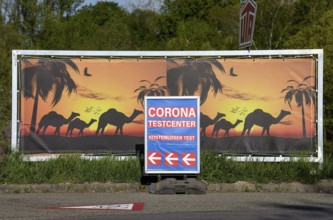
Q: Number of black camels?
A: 6